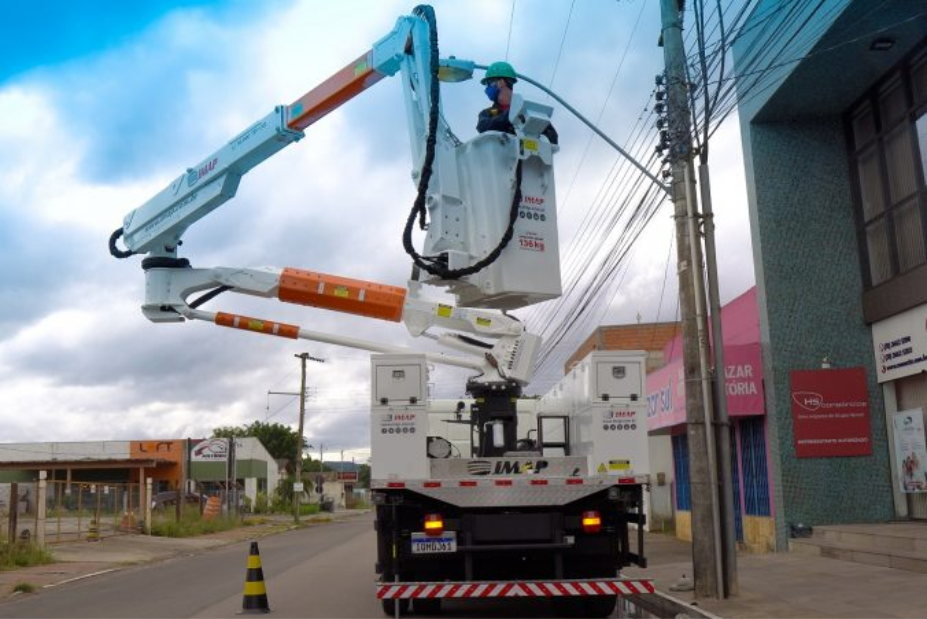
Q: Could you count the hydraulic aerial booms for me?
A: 1